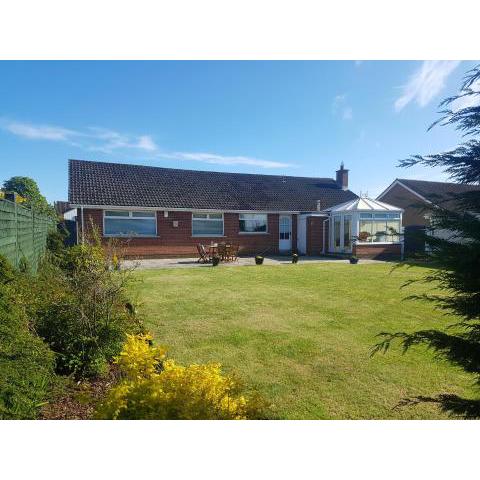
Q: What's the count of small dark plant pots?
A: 4